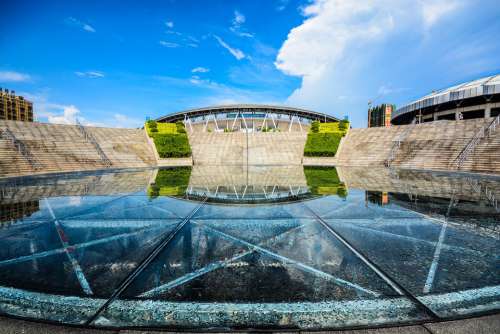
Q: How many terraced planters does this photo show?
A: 2